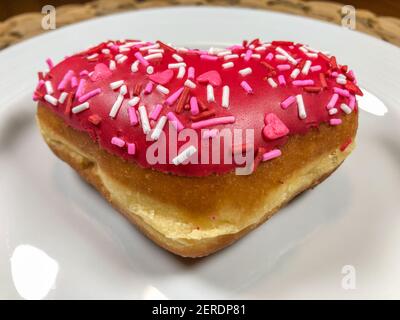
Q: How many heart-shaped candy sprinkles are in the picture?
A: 4